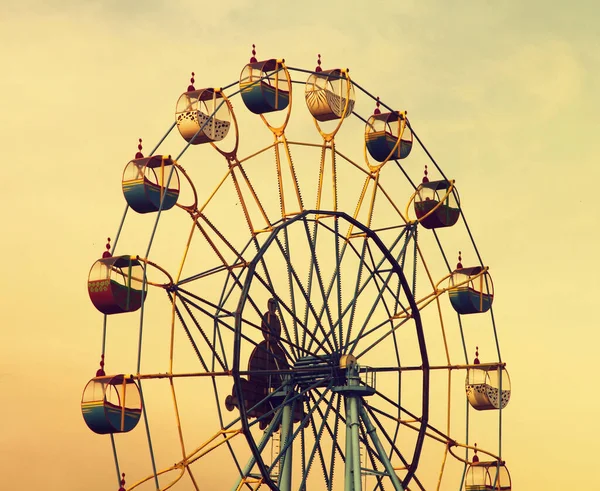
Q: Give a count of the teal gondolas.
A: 5